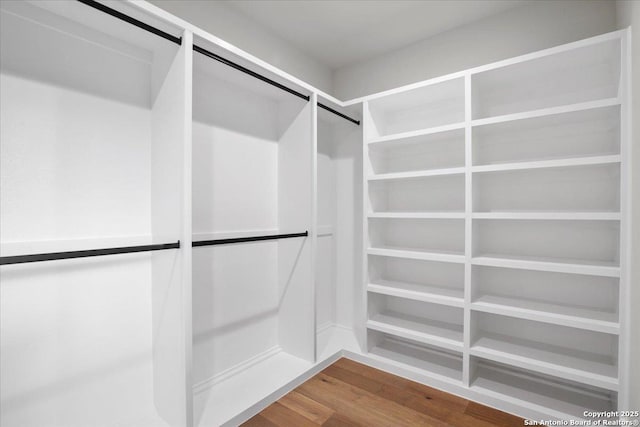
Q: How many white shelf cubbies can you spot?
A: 14